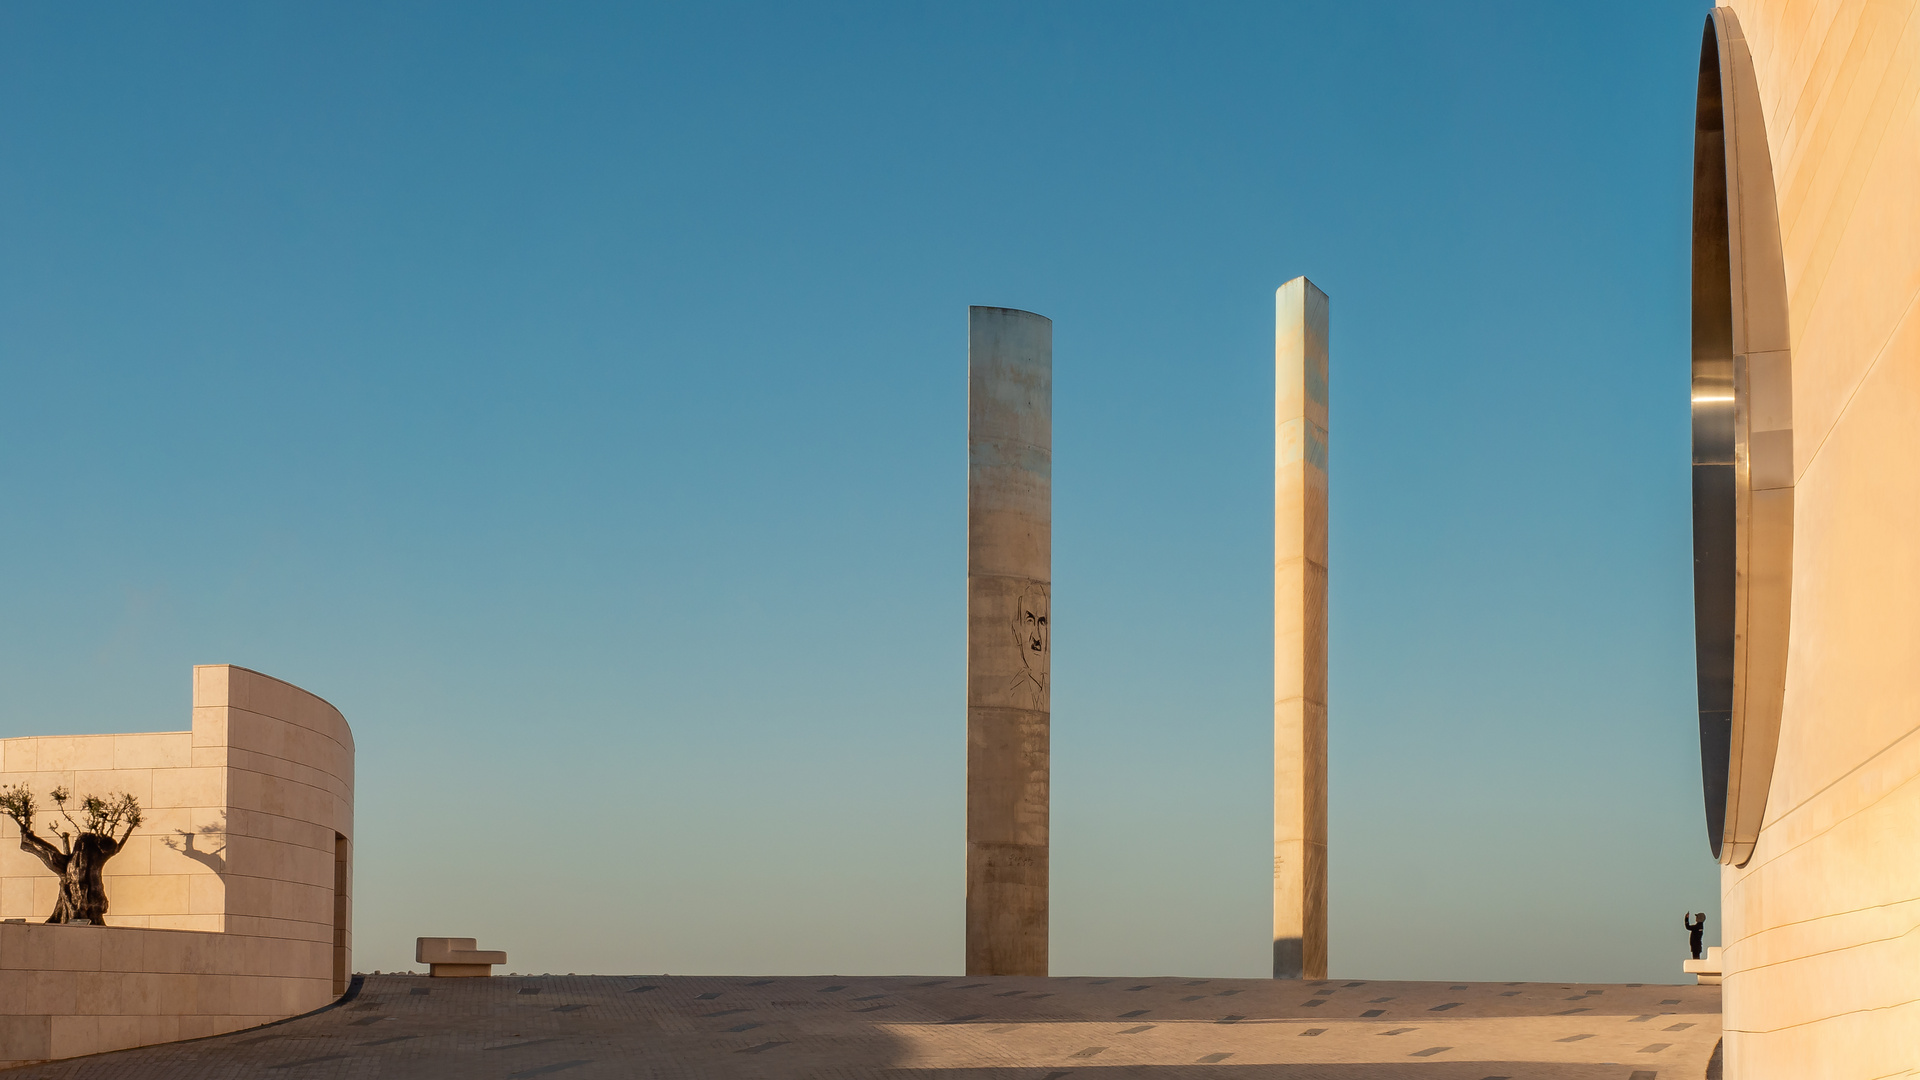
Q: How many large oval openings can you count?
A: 1